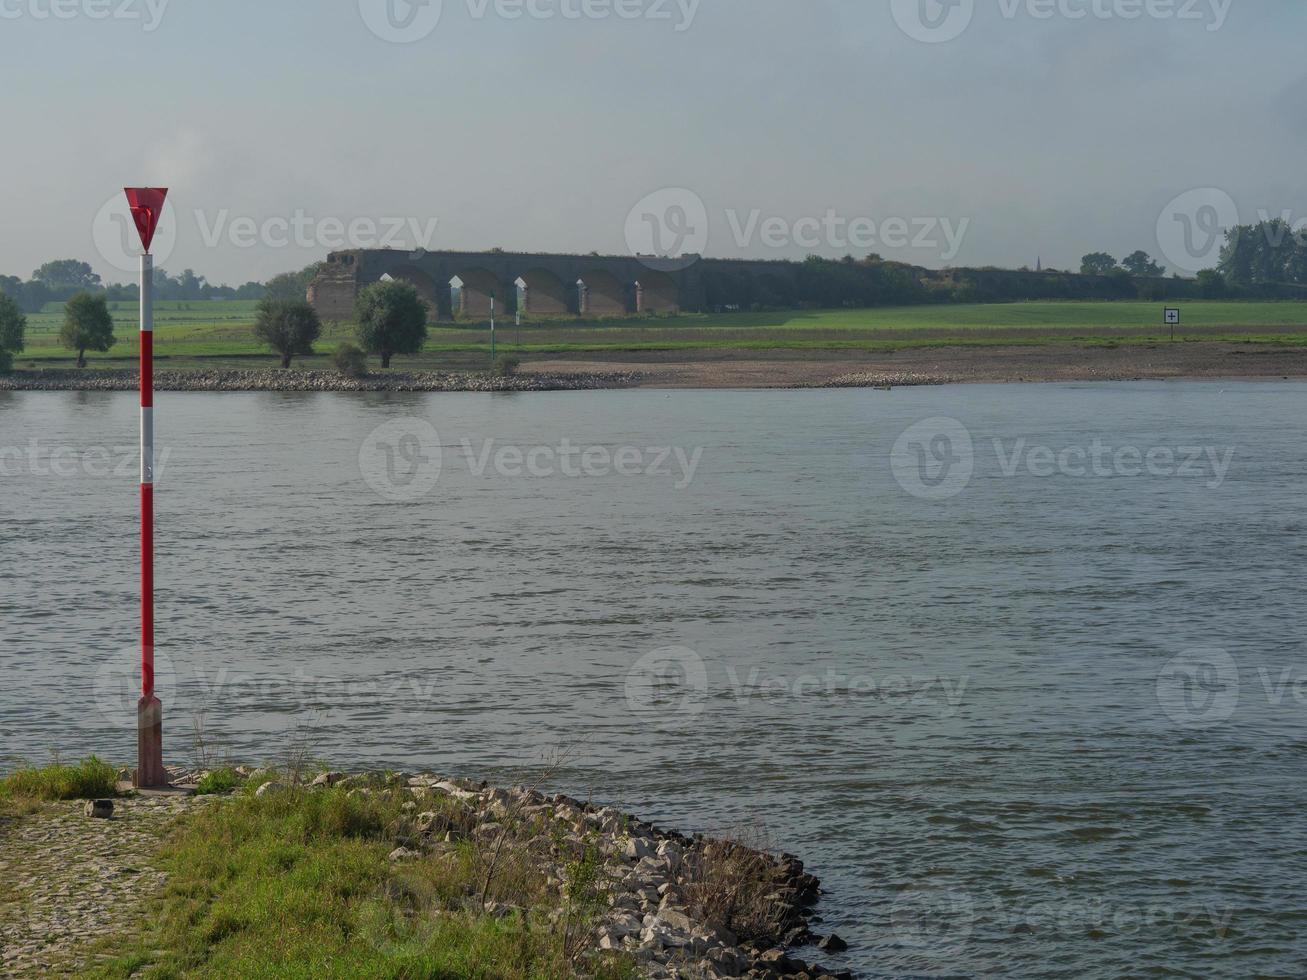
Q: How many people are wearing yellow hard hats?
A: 0